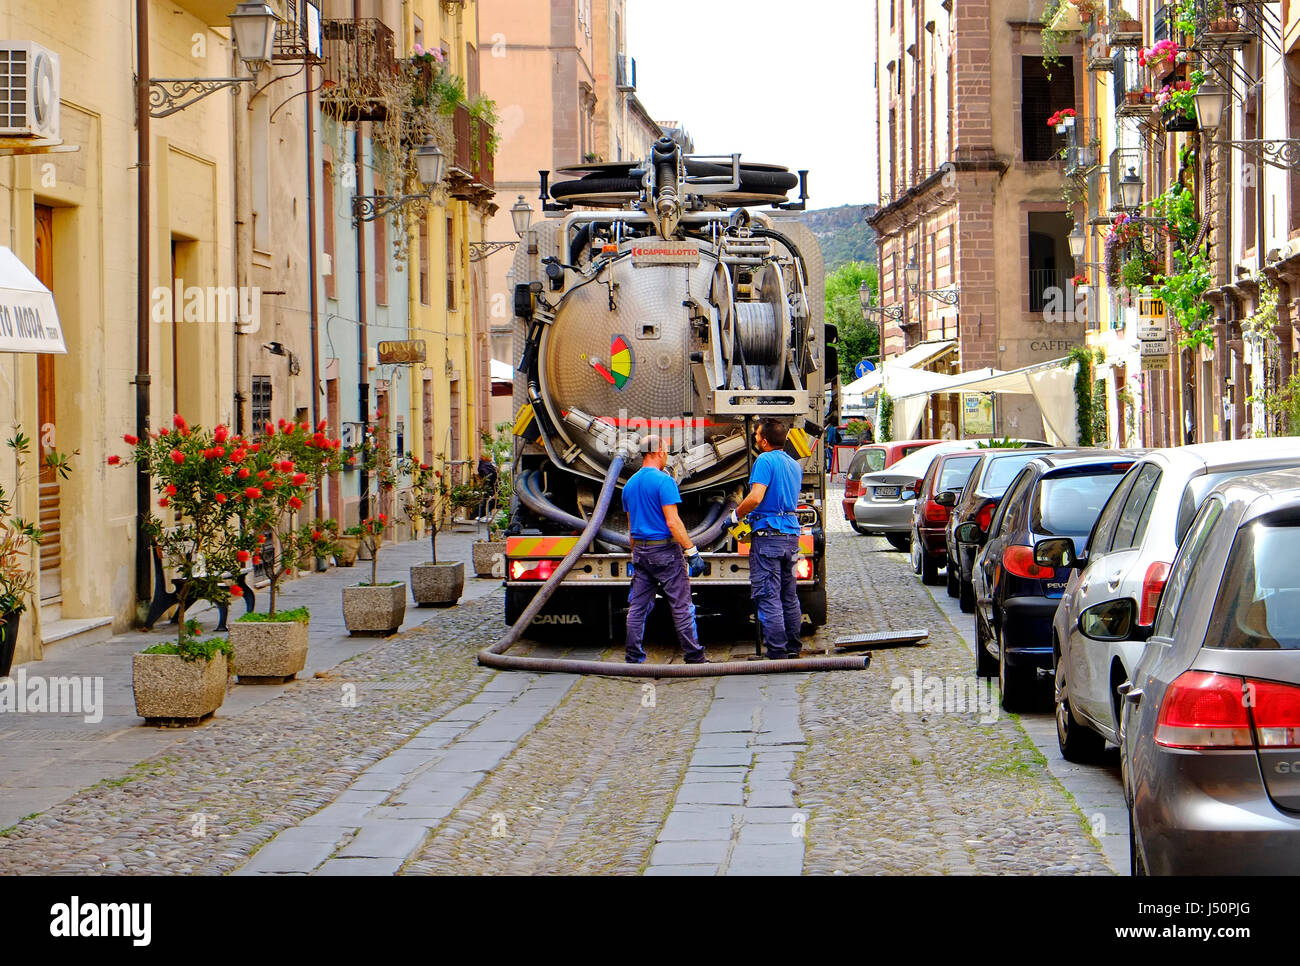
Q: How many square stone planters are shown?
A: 5